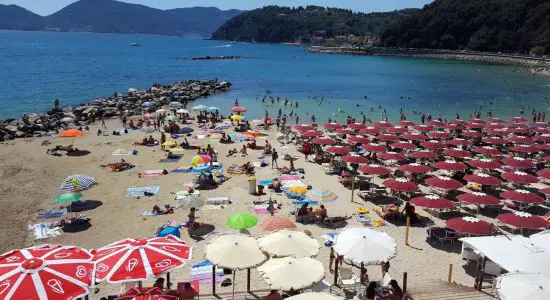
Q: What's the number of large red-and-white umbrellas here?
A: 2